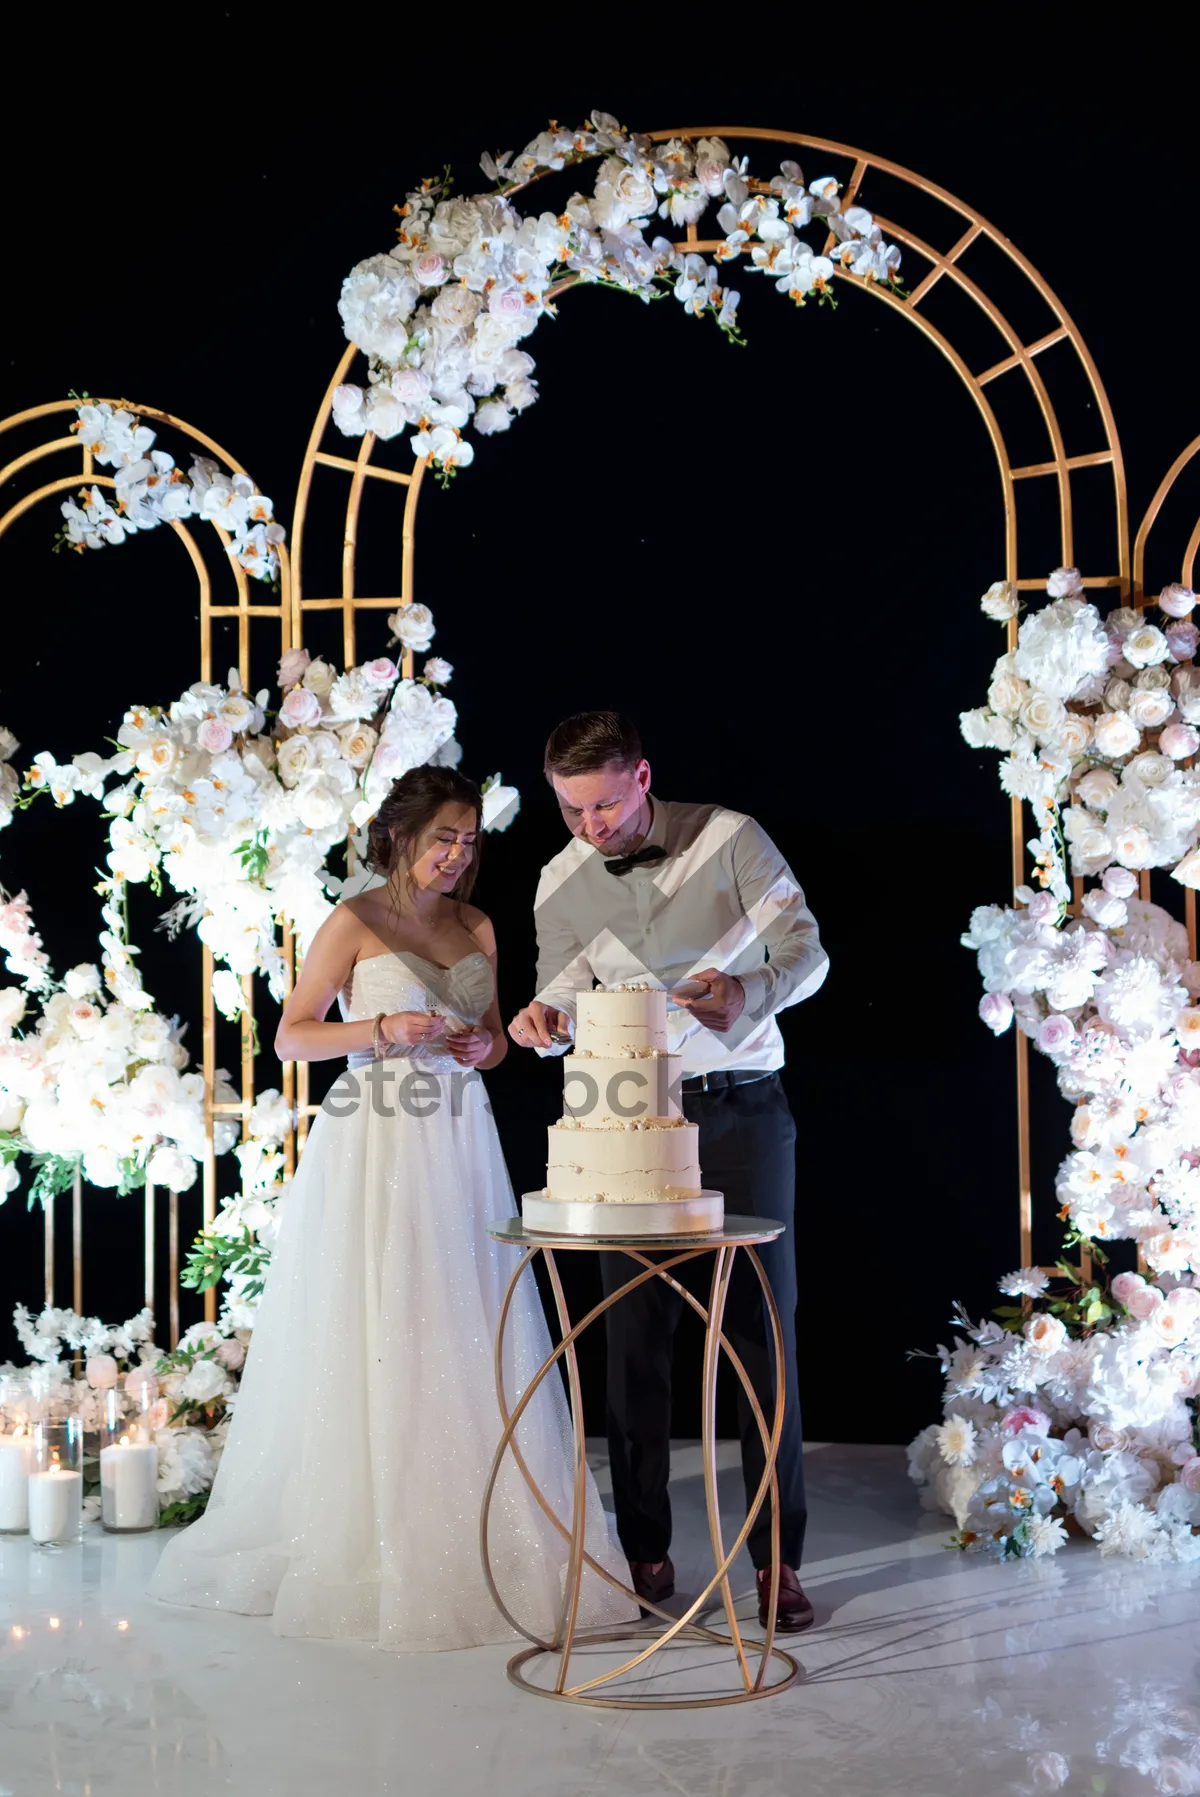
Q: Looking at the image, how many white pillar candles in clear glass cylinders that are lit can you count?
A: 3